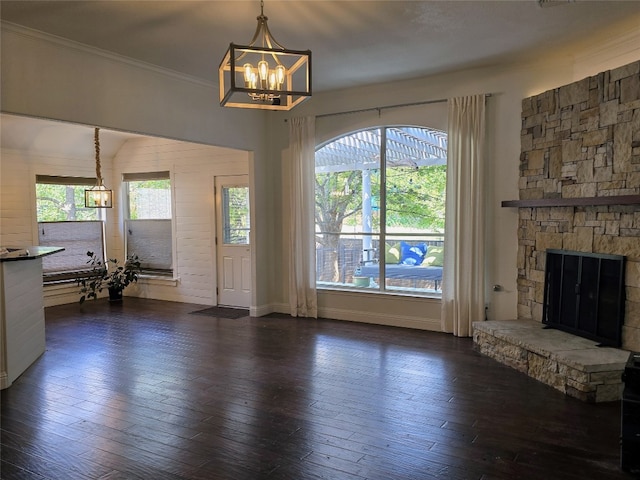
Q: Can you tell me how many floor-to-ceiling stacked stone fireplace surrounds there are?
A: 1